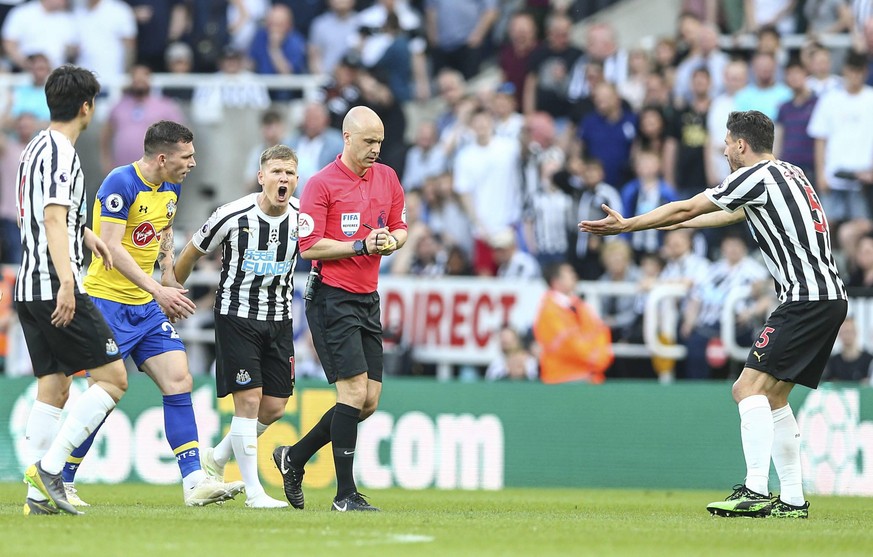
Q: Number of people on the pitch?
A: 5